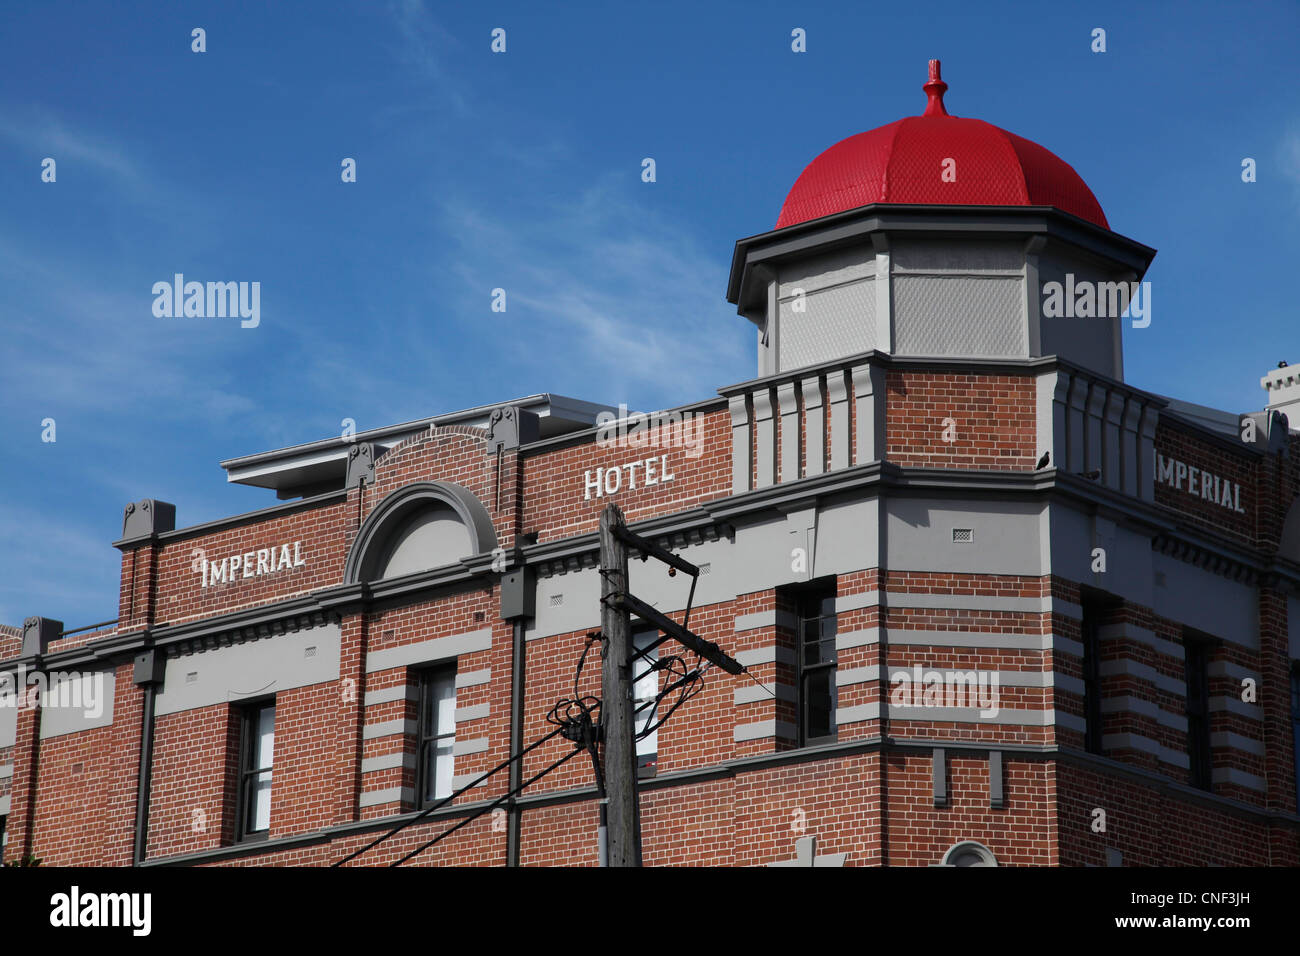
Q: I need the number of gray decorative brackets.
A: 12